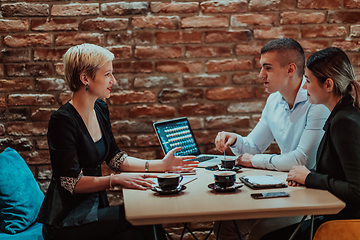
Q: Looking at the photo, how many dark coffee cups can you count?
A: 3